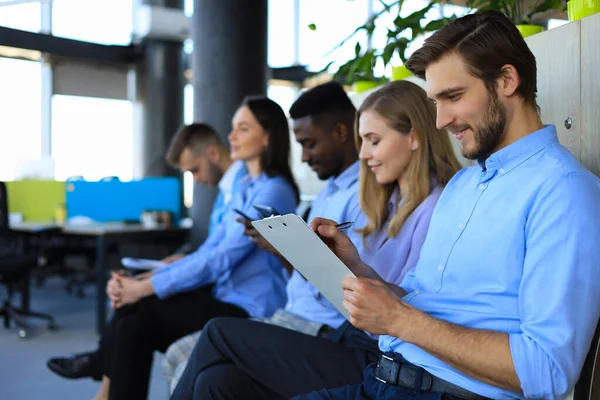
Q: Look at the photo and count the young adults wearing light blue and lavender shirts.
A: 5